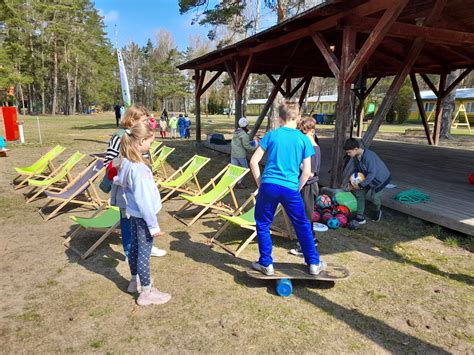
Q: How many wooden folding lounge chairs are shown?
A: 9